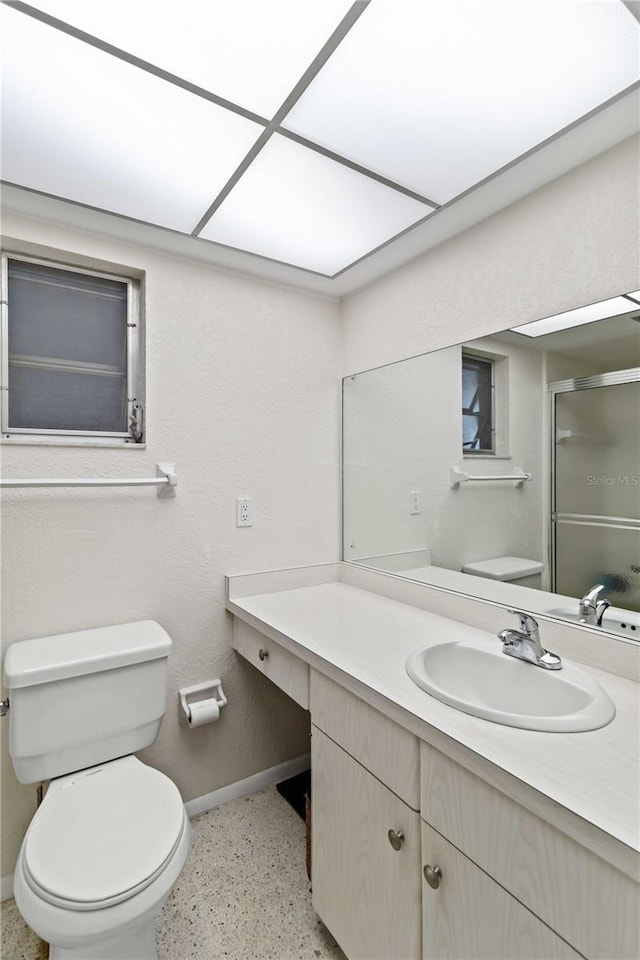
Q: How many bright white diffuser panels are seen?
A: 4